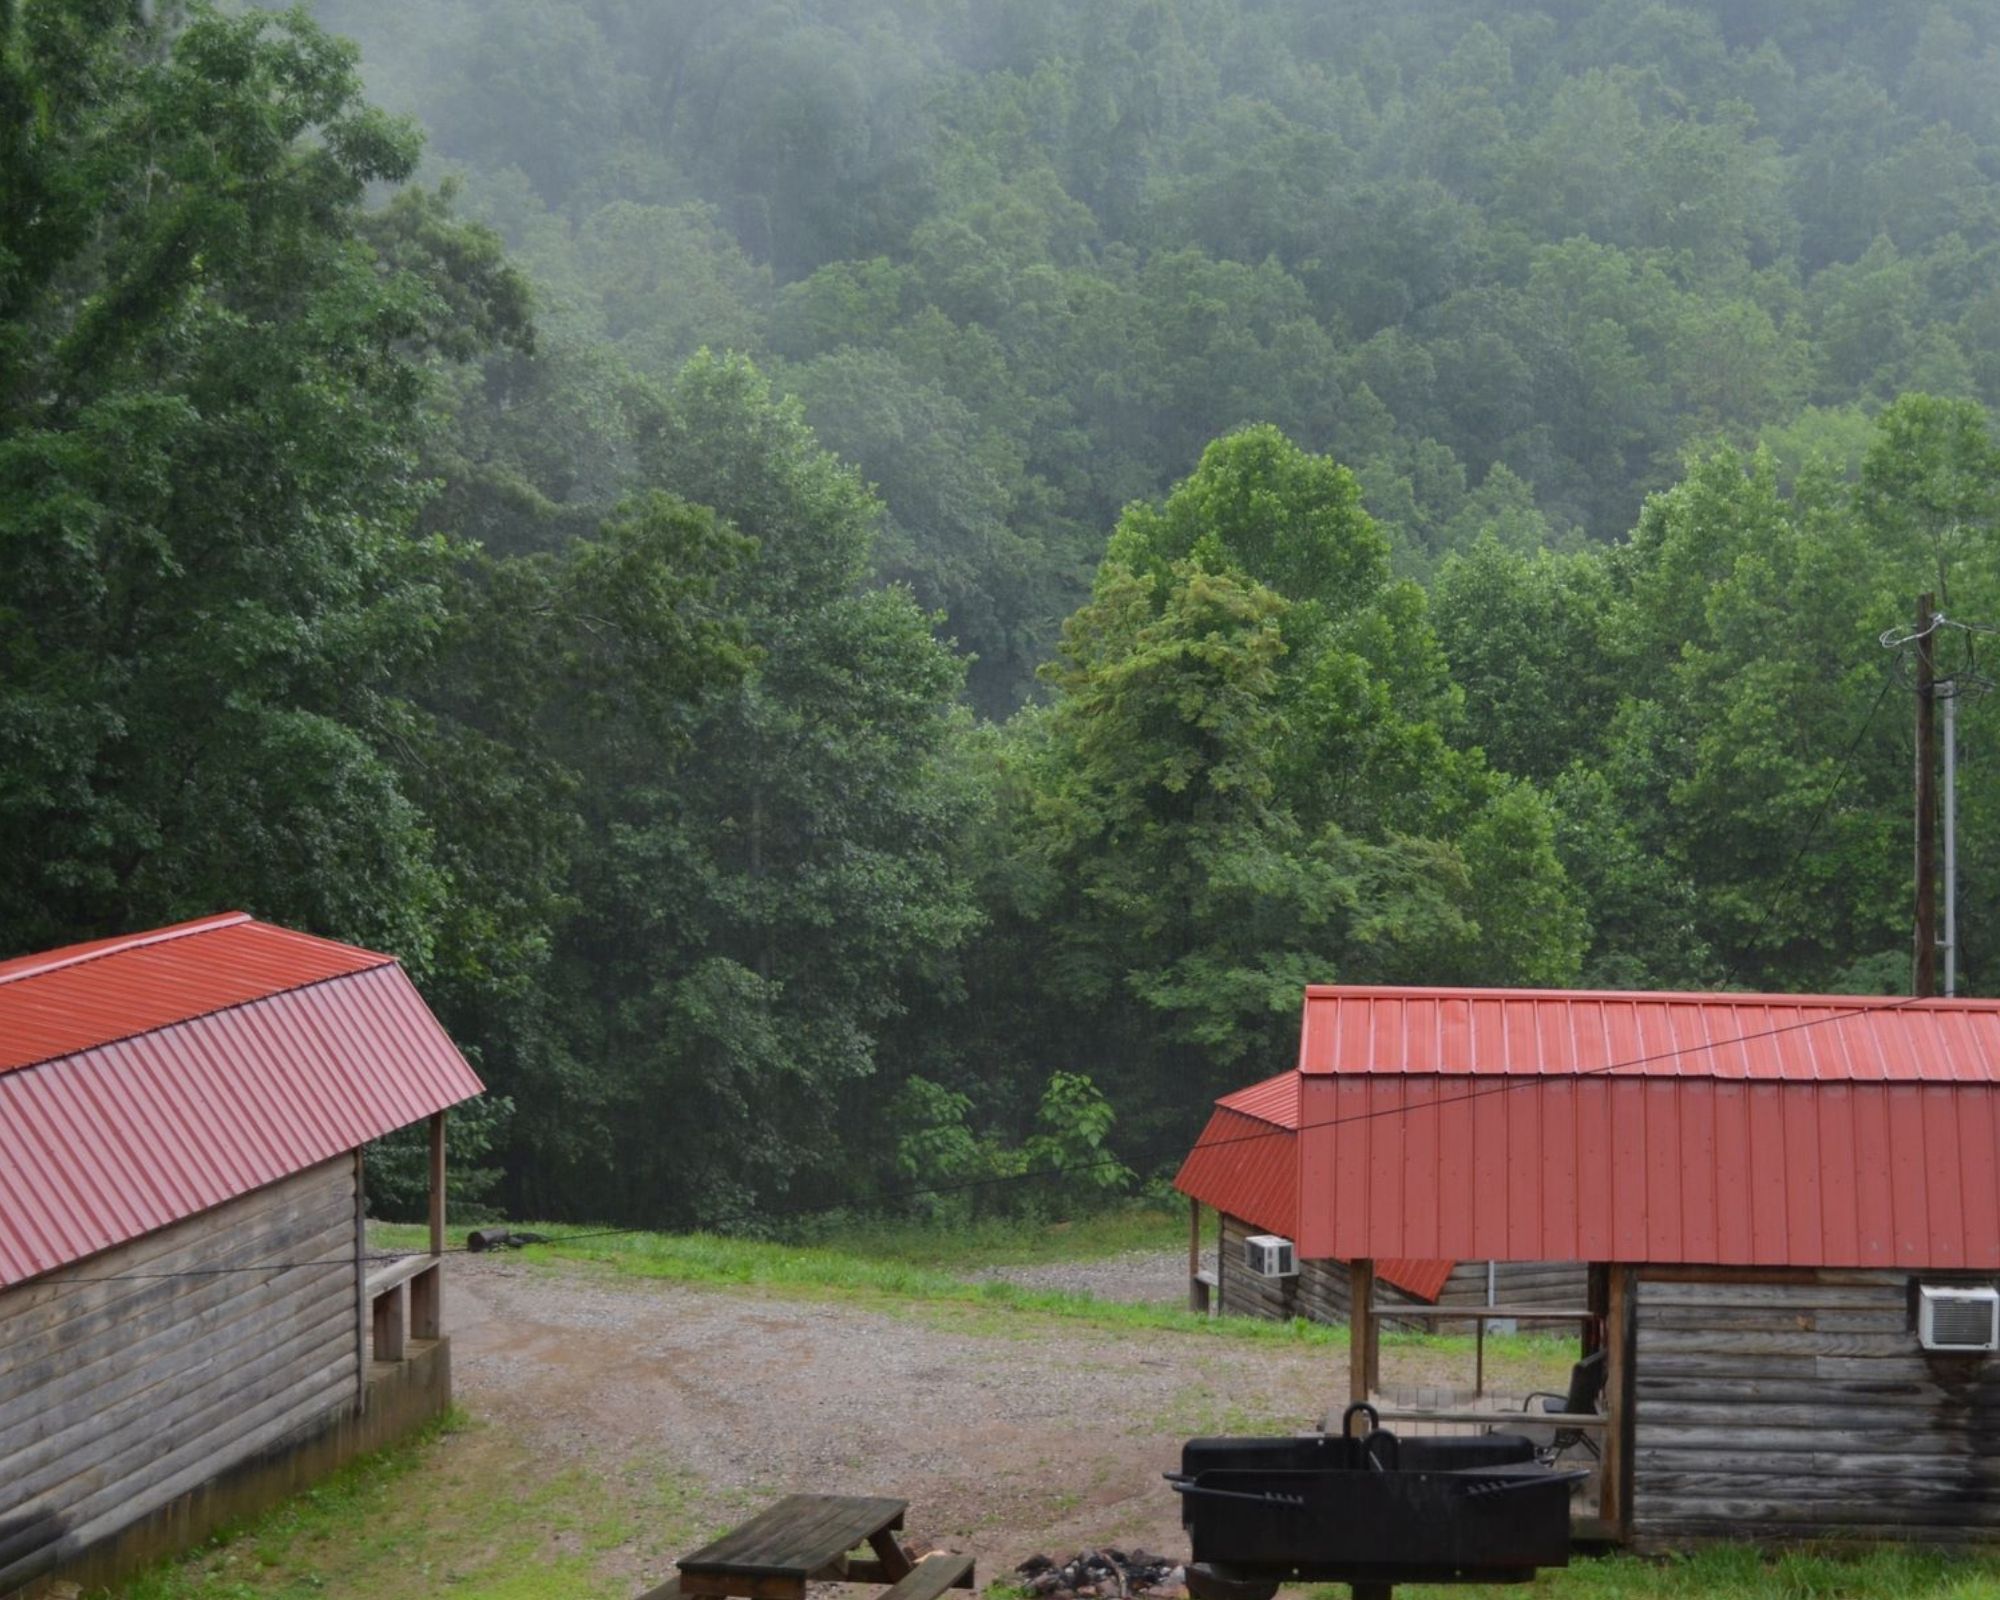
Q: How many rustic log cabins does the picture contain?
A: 3